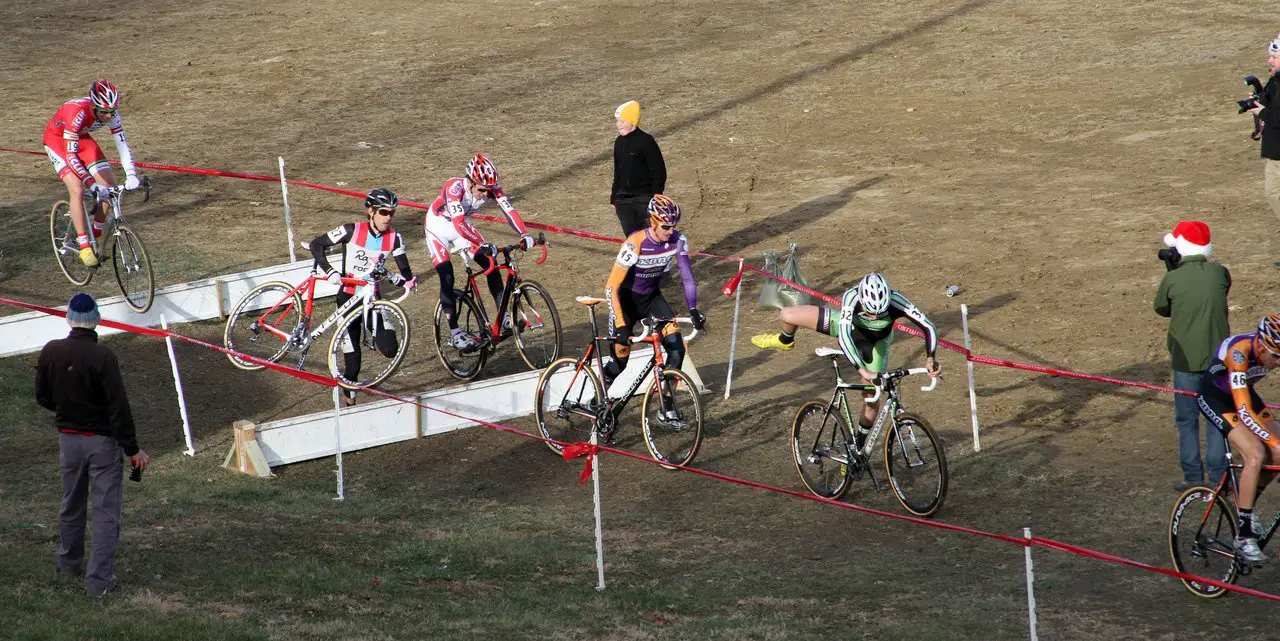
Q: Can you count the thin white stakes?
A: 7